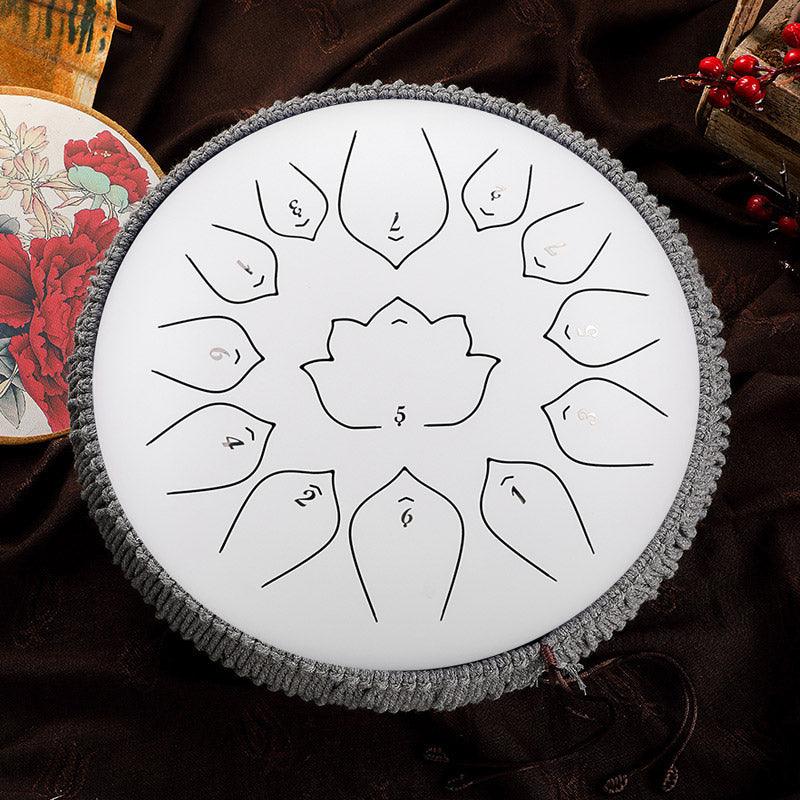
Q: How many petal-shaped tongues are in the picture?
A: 12